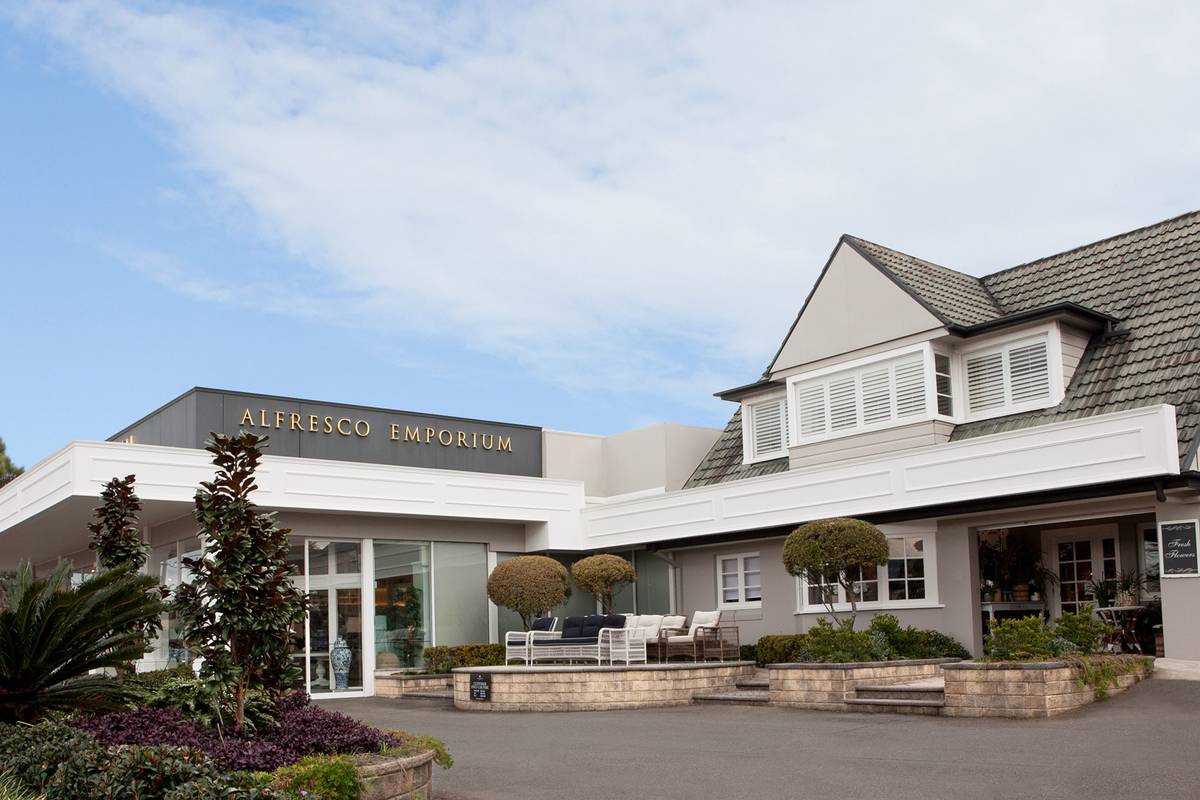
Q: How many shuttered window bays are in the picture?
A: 3